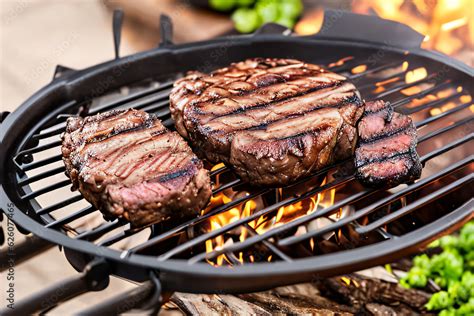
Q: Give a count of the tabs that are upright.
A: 2